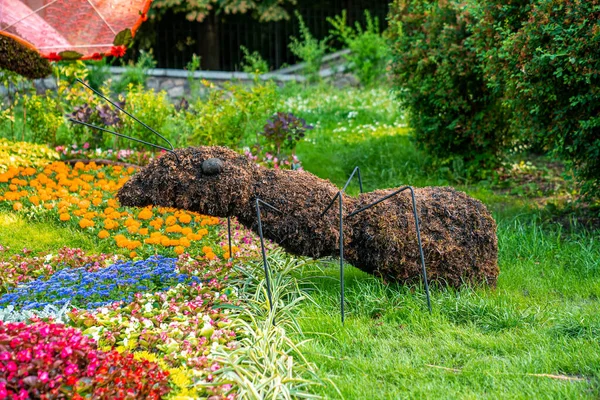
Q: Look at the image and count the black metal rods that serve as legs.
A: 5